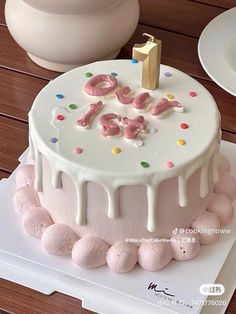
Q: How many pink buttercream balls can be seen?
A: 12